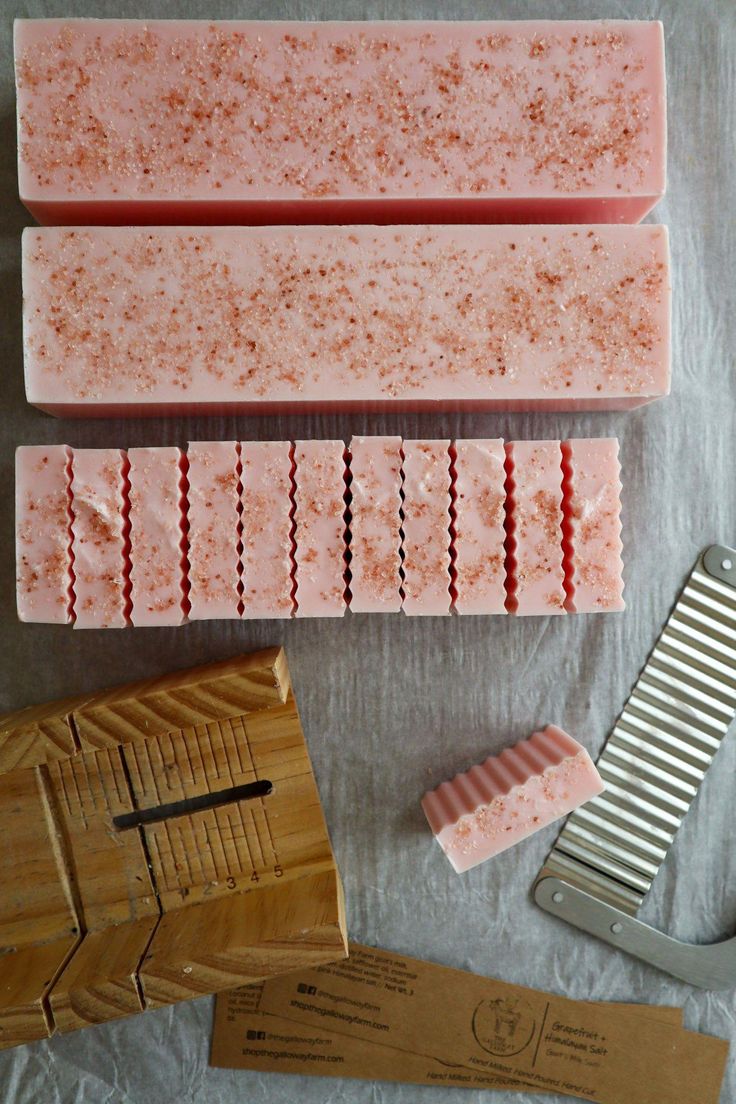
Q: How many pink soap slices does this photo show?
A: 12